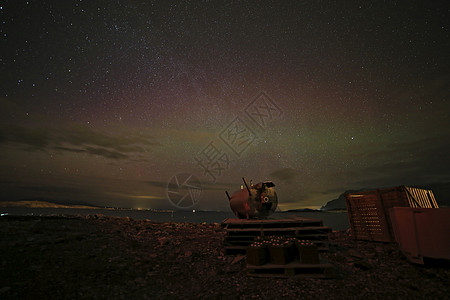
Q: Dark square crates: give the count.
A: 3